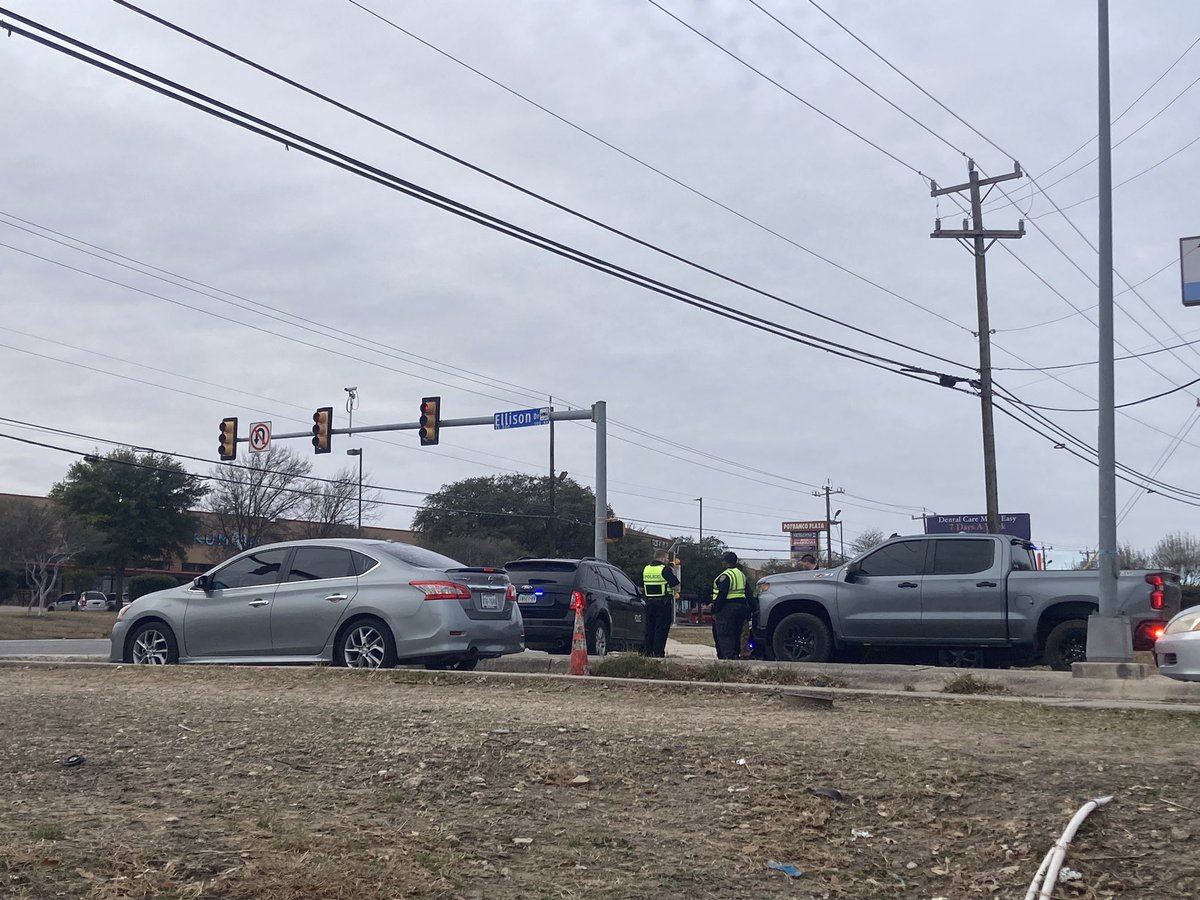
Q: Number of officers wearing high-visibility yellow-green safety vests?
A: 2